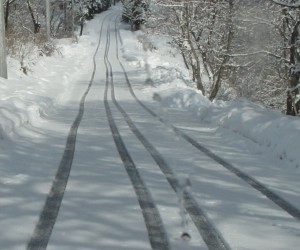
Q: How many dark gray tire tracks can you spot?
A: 4